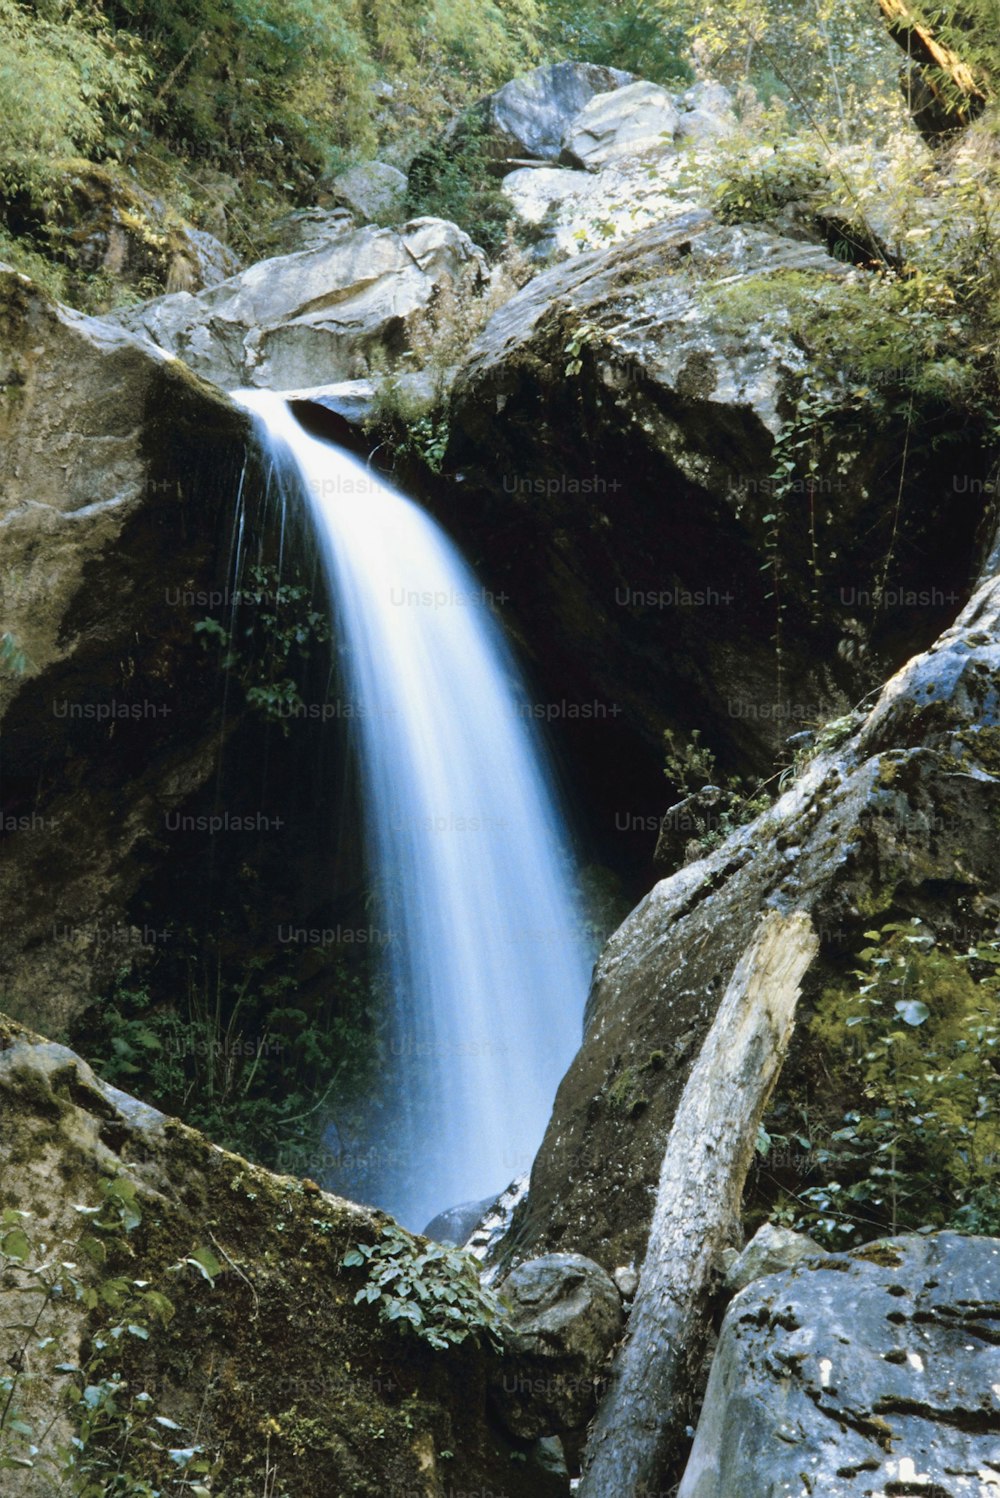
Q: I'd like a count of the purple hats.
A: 0